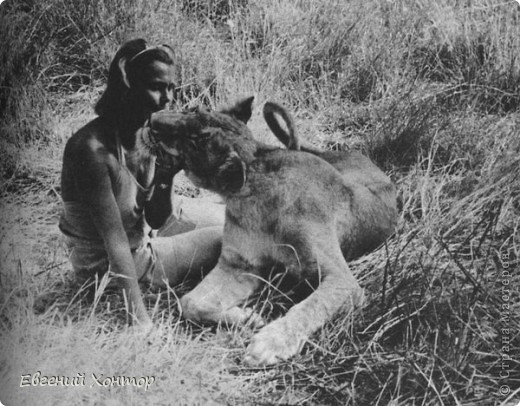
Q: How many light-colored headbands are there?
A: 1